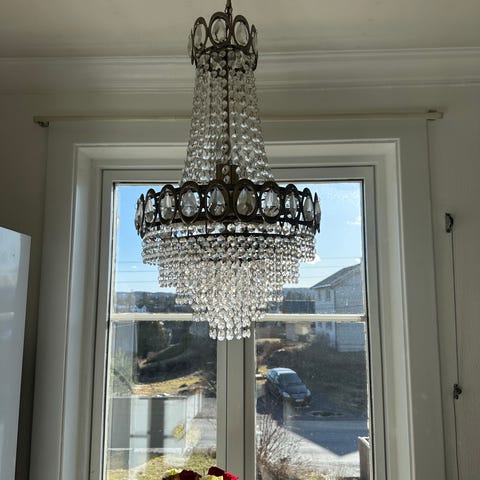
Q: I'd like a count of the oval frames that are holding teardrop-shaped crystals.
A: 15